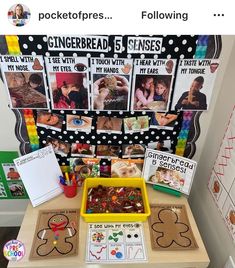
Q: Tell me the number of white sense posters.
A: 5